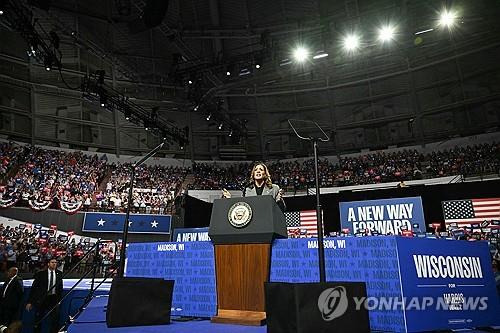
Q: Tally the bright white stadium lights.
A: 4